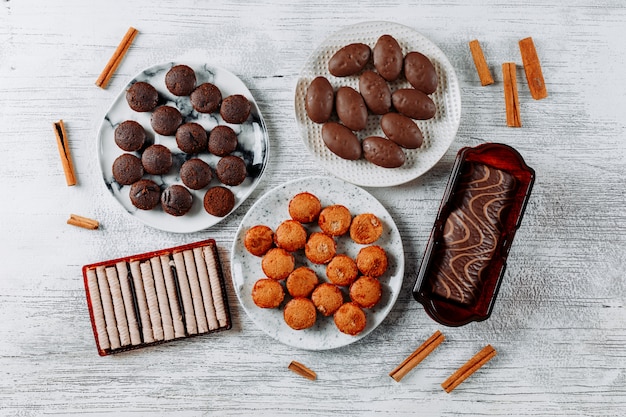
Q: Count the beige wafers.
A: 12